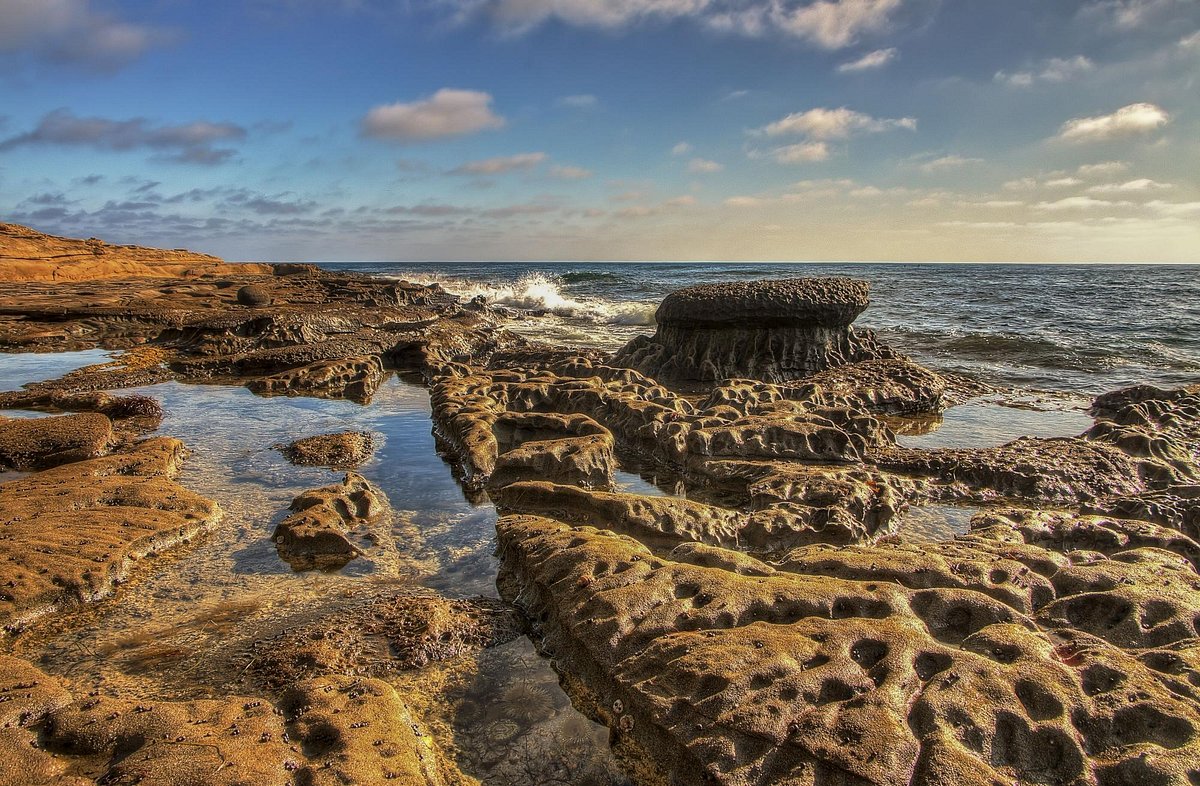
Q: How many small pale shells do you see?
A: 2